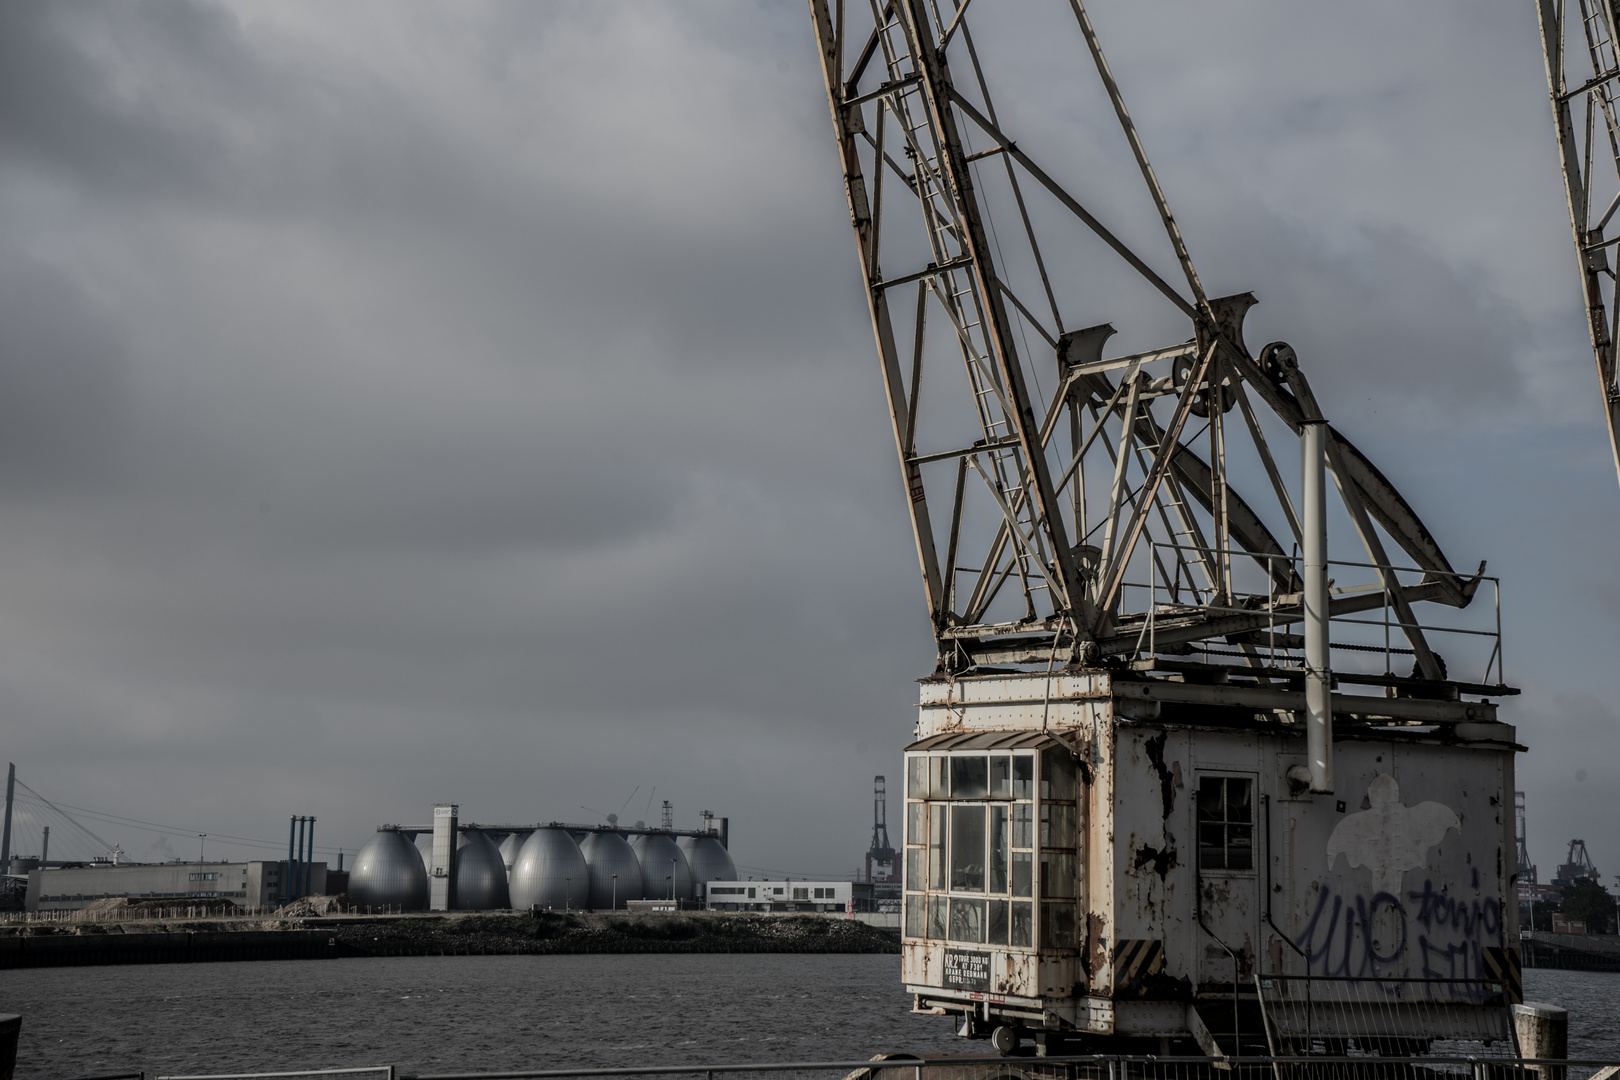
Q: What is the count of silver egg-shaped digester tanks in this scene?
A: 8